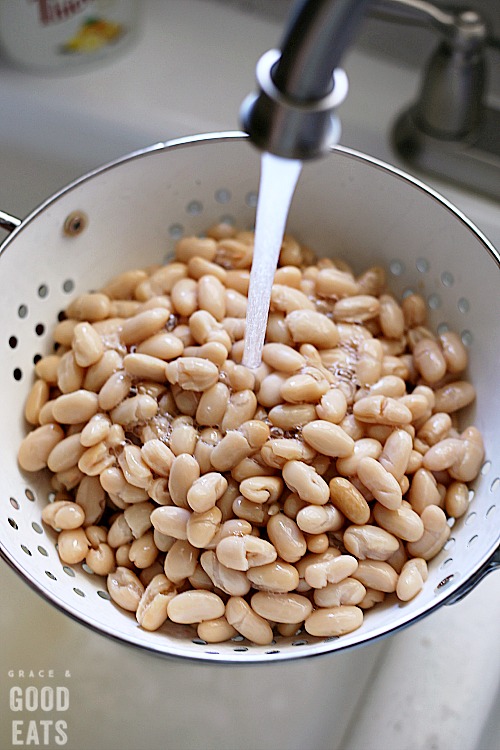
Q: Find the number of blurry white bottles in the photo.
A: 1